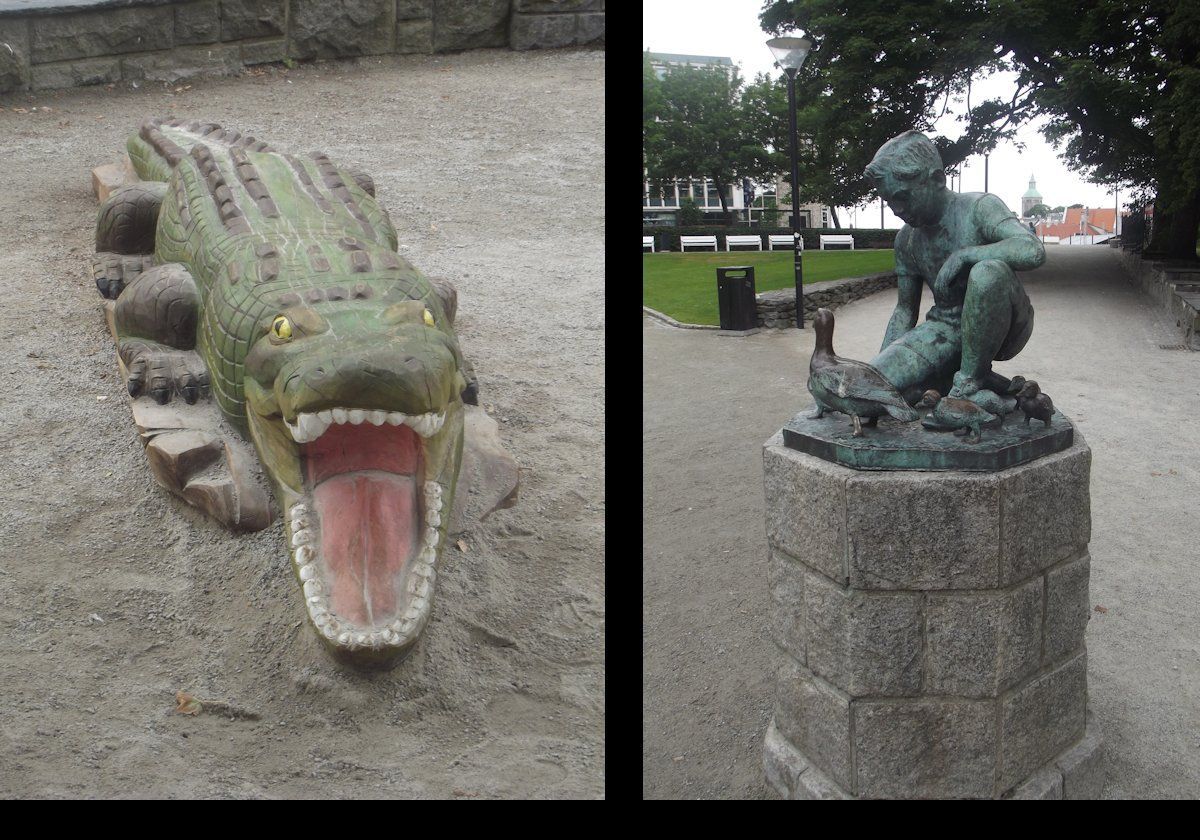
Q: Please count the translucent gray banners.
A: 0